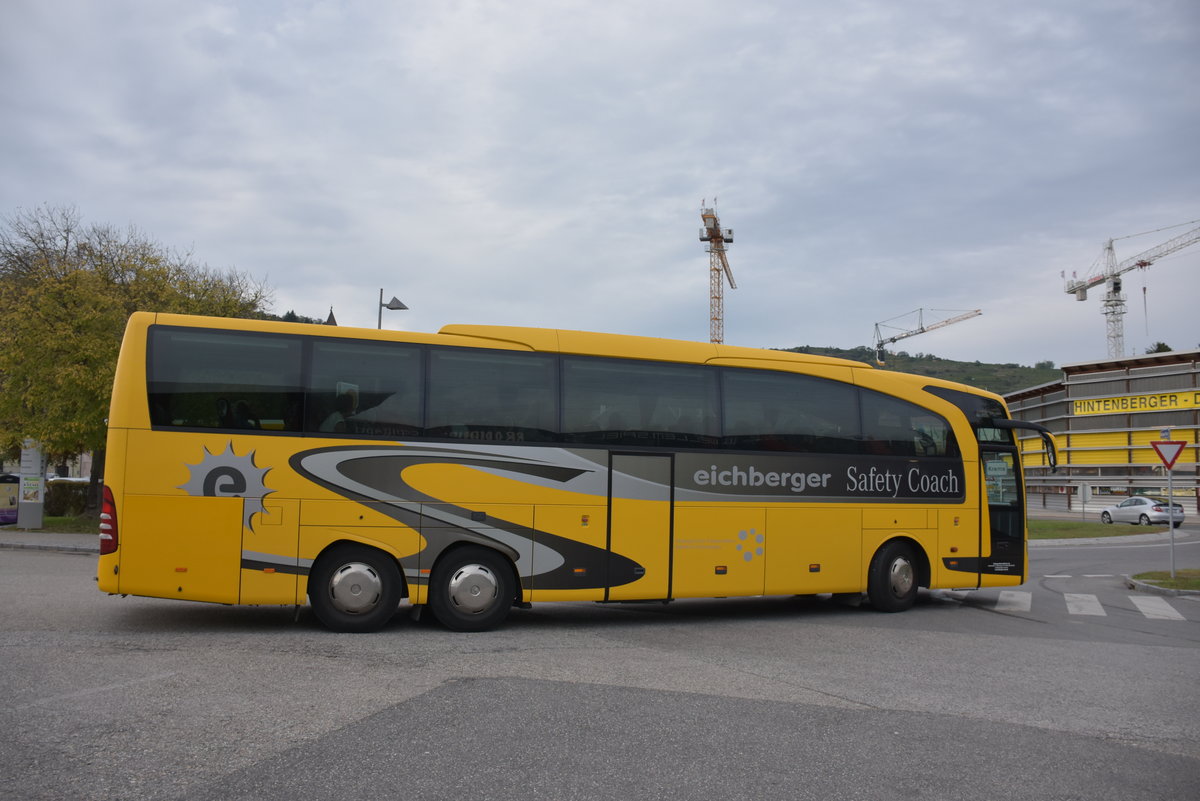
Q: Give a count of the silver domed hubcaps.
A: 3